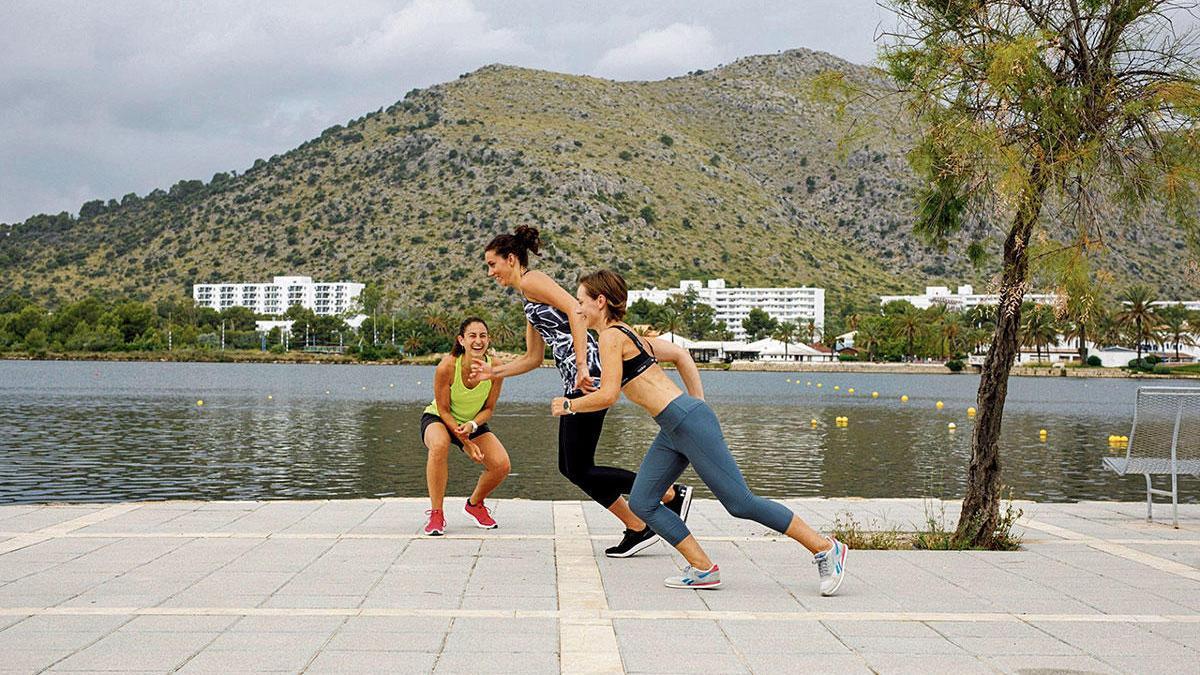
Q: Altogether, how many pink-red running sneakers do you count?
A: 2